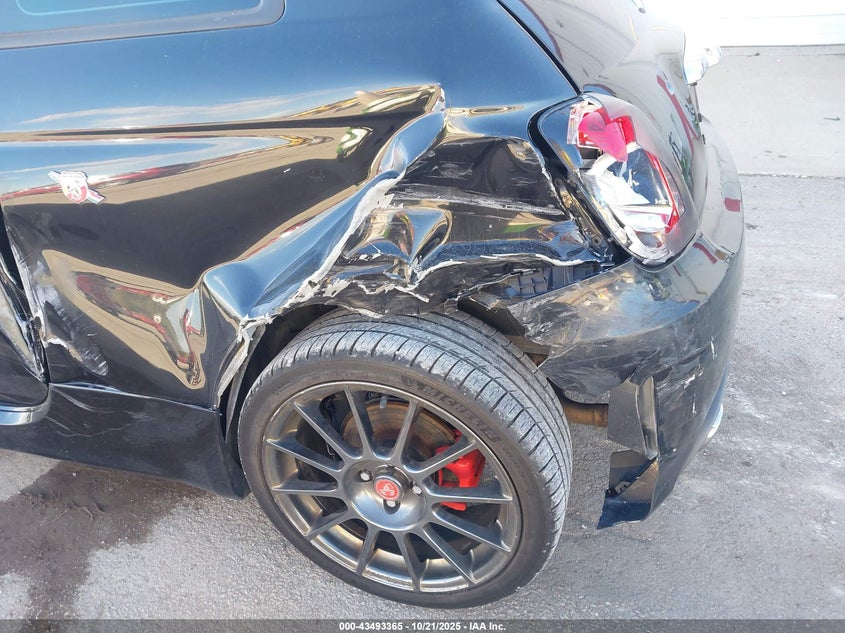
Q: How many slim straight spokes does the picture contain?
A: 12